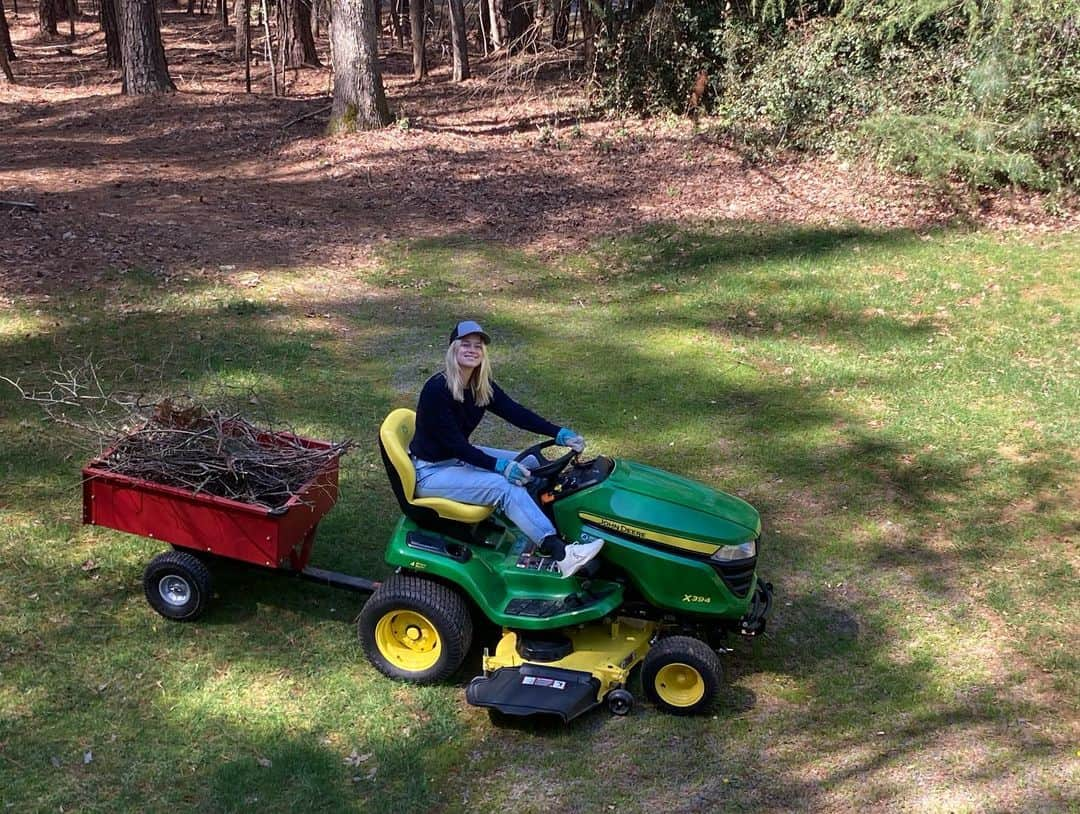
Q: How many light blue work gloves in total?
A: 2